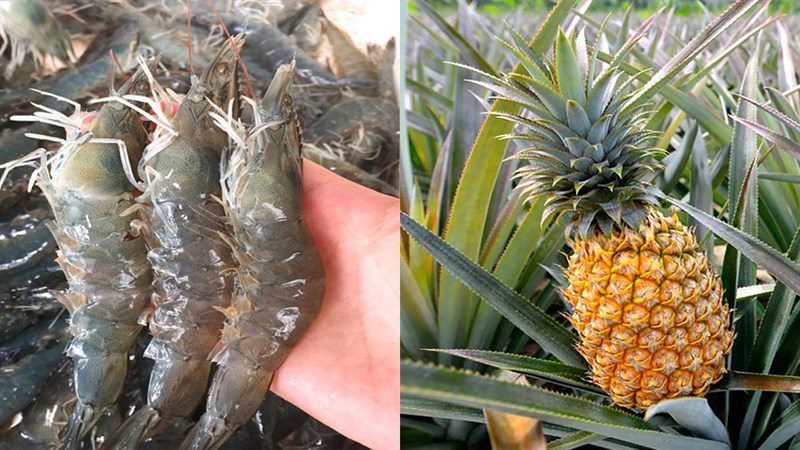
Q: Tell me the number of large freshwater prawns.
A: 3